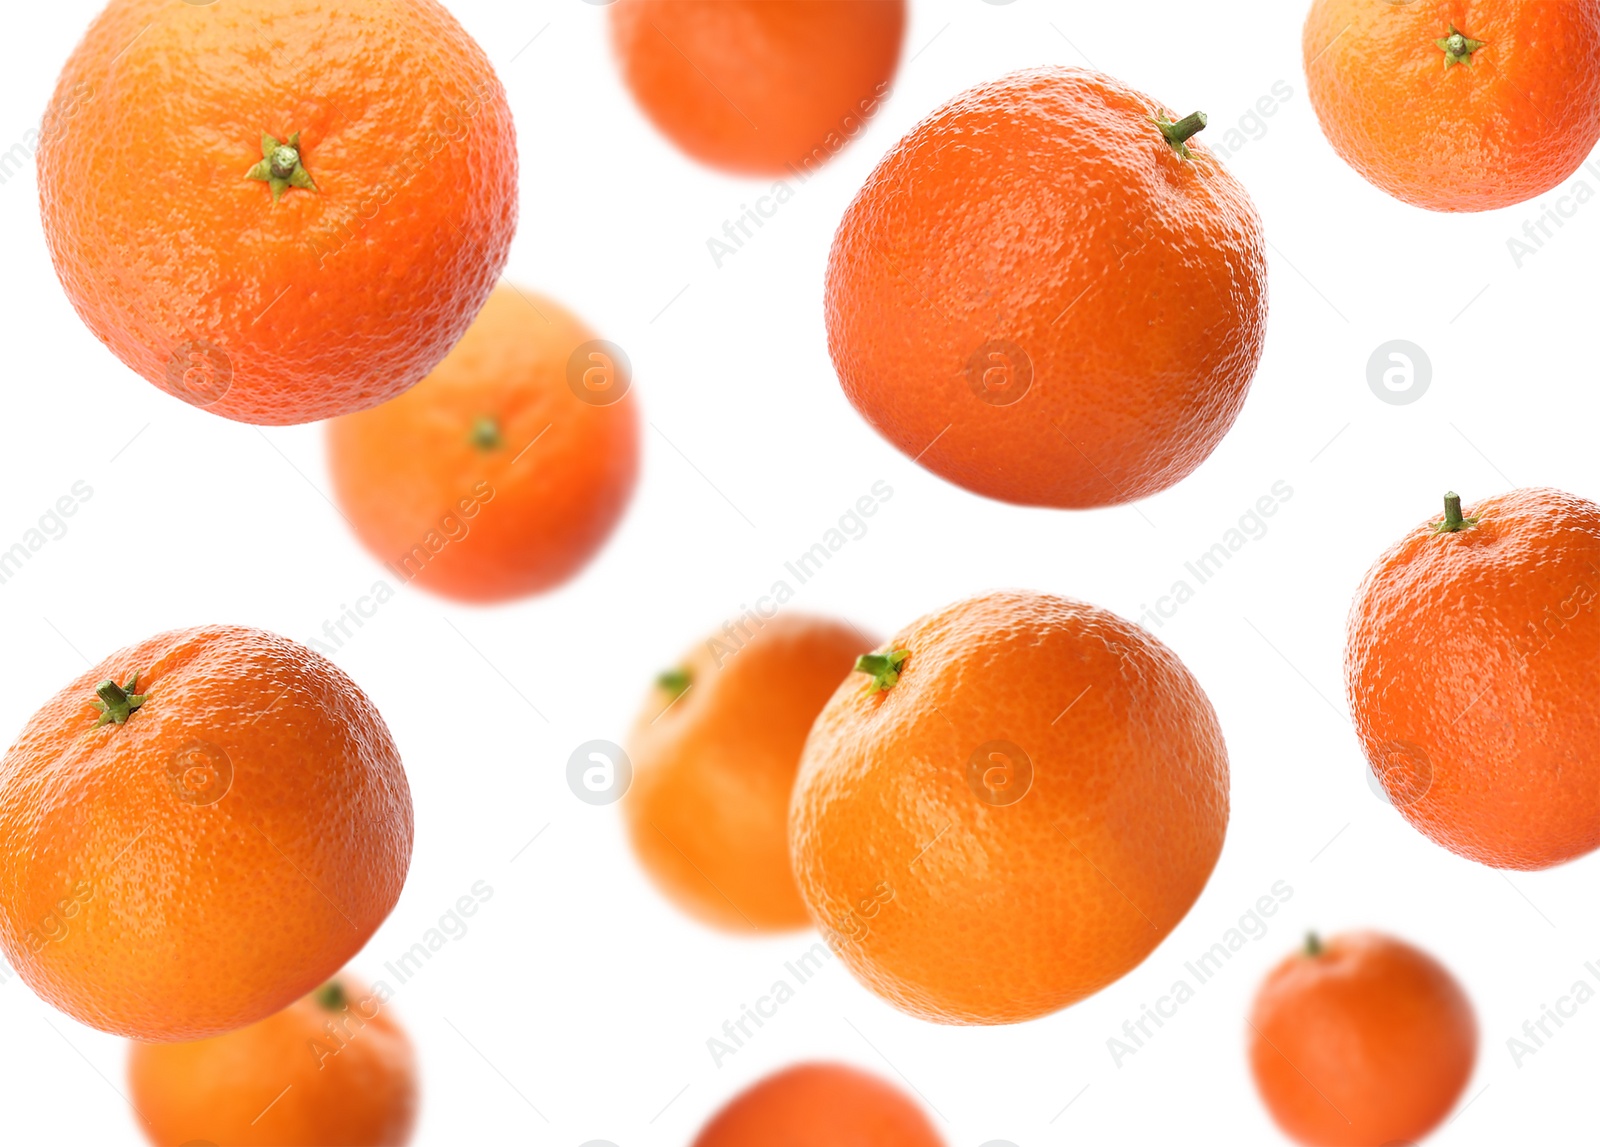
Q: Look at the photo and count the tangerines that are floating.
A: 12